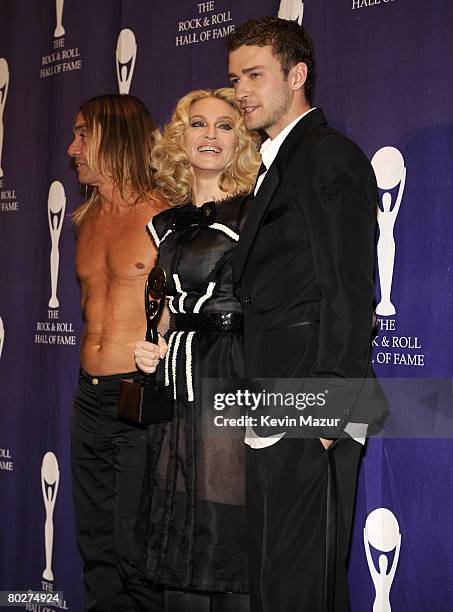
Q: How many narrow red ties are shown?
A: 0